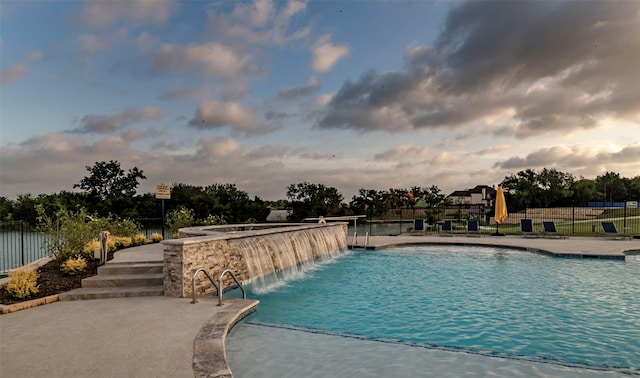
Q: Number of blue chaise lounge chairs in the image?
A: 6